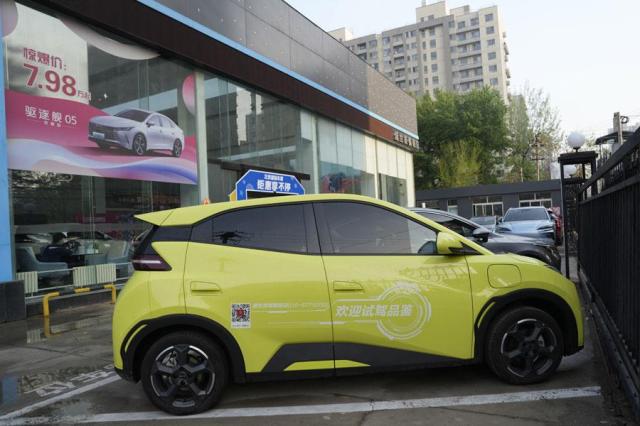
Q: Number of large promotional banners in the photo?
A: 1